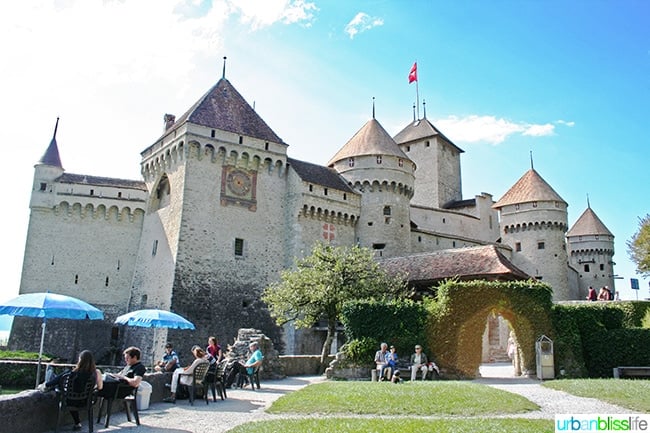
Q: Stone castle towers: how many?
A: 6